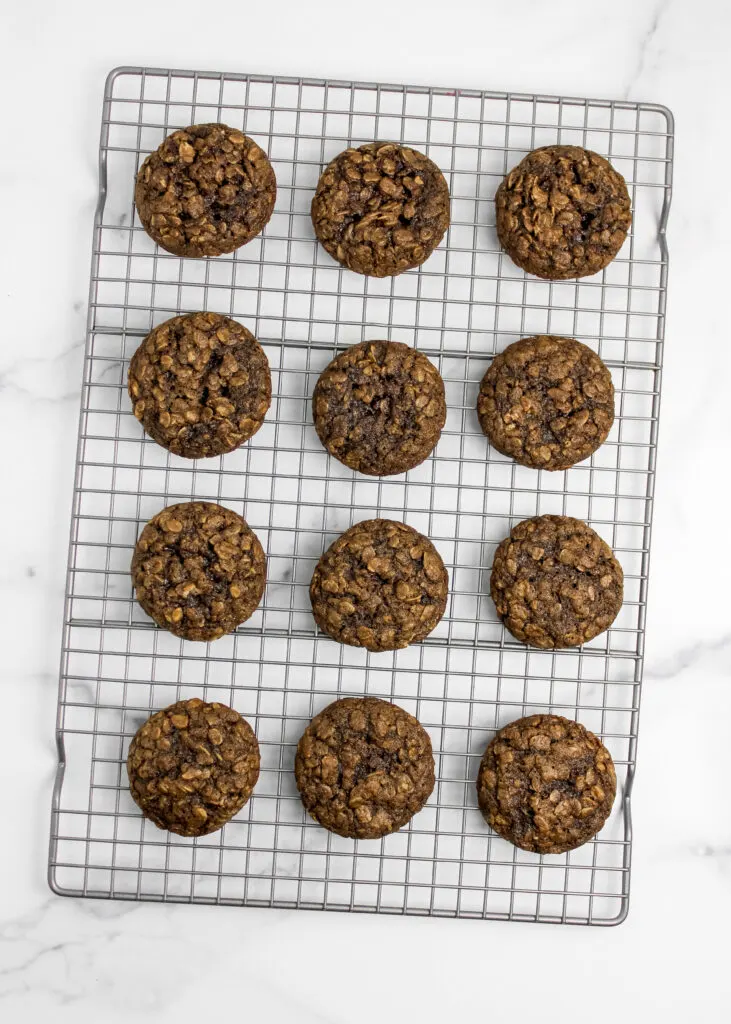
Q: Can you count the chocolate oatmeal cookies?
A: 12